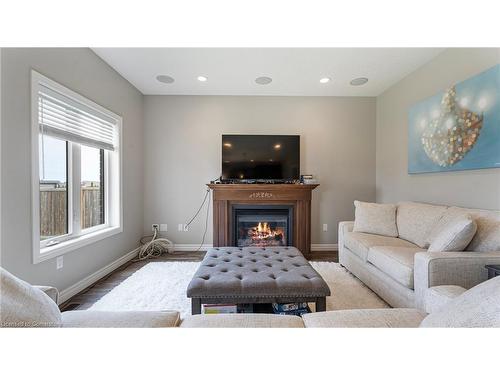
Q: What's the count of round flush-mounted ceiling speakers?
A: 3